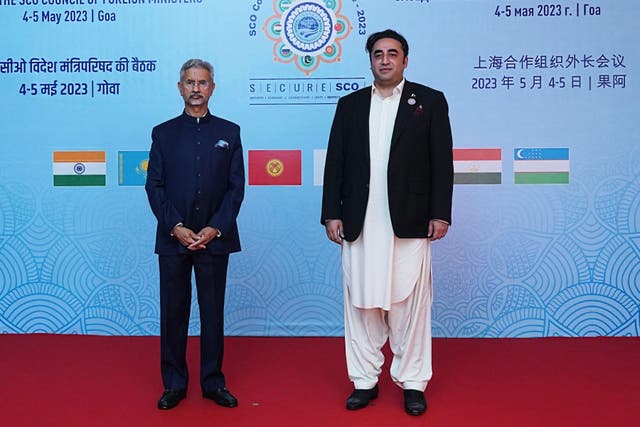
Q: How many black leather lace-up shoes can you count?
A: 2